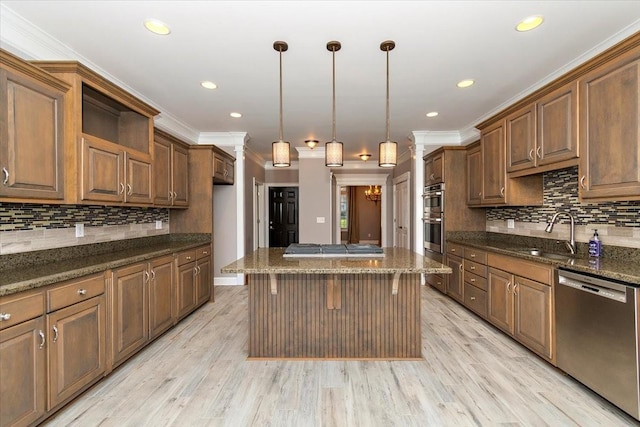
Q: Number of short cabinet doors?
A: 8